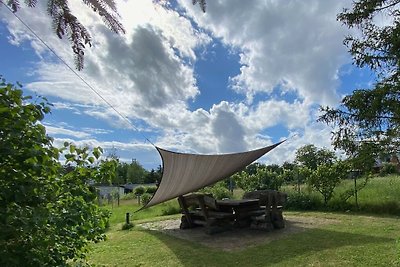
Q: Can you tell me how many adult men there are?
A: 0